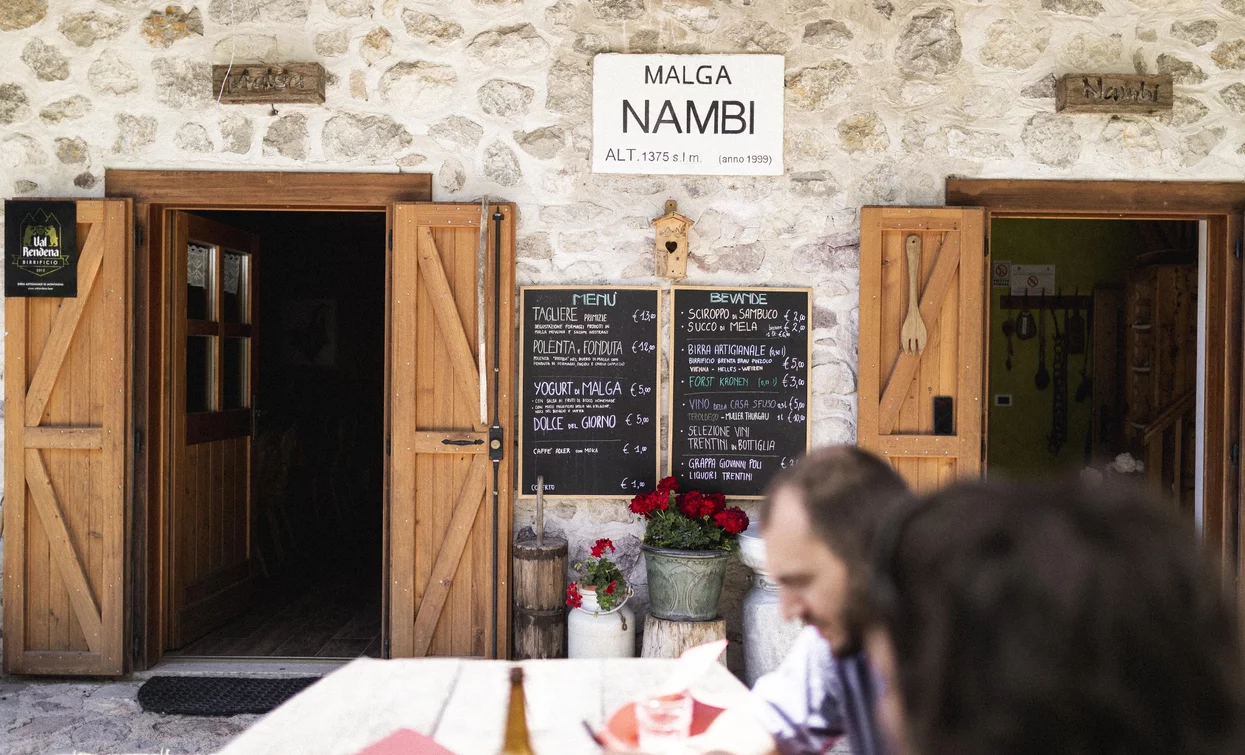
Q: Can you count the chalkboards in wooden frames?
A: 2